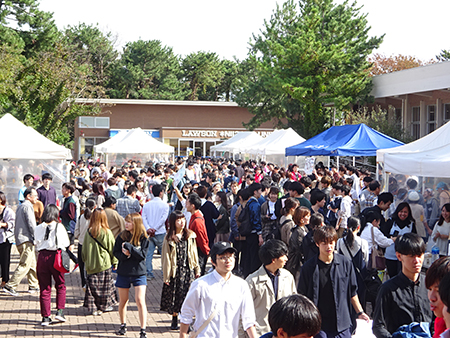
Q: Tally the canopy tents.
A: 6